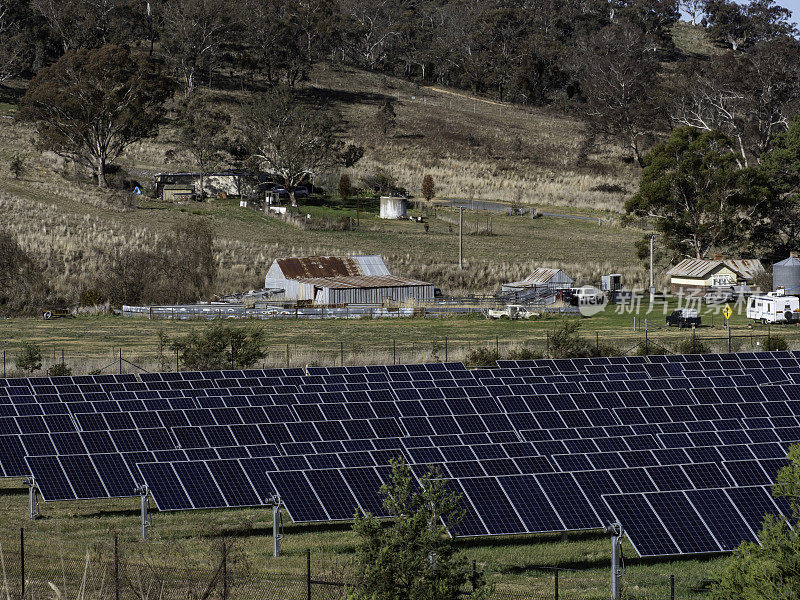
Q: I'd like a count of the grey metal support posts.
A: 4